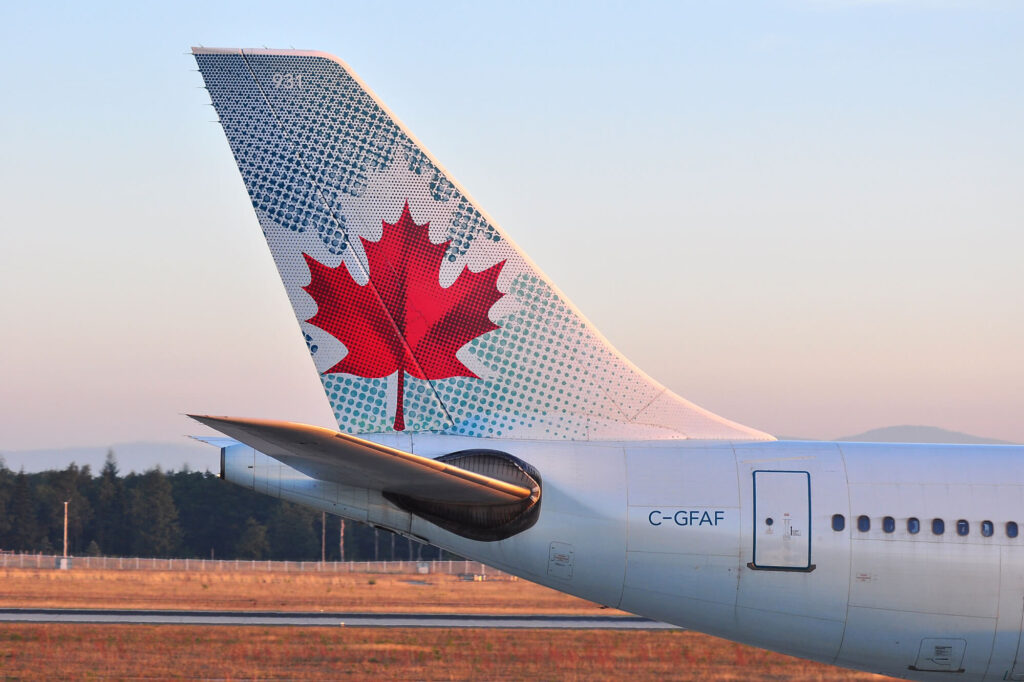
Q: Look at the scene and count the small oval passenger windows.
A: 8